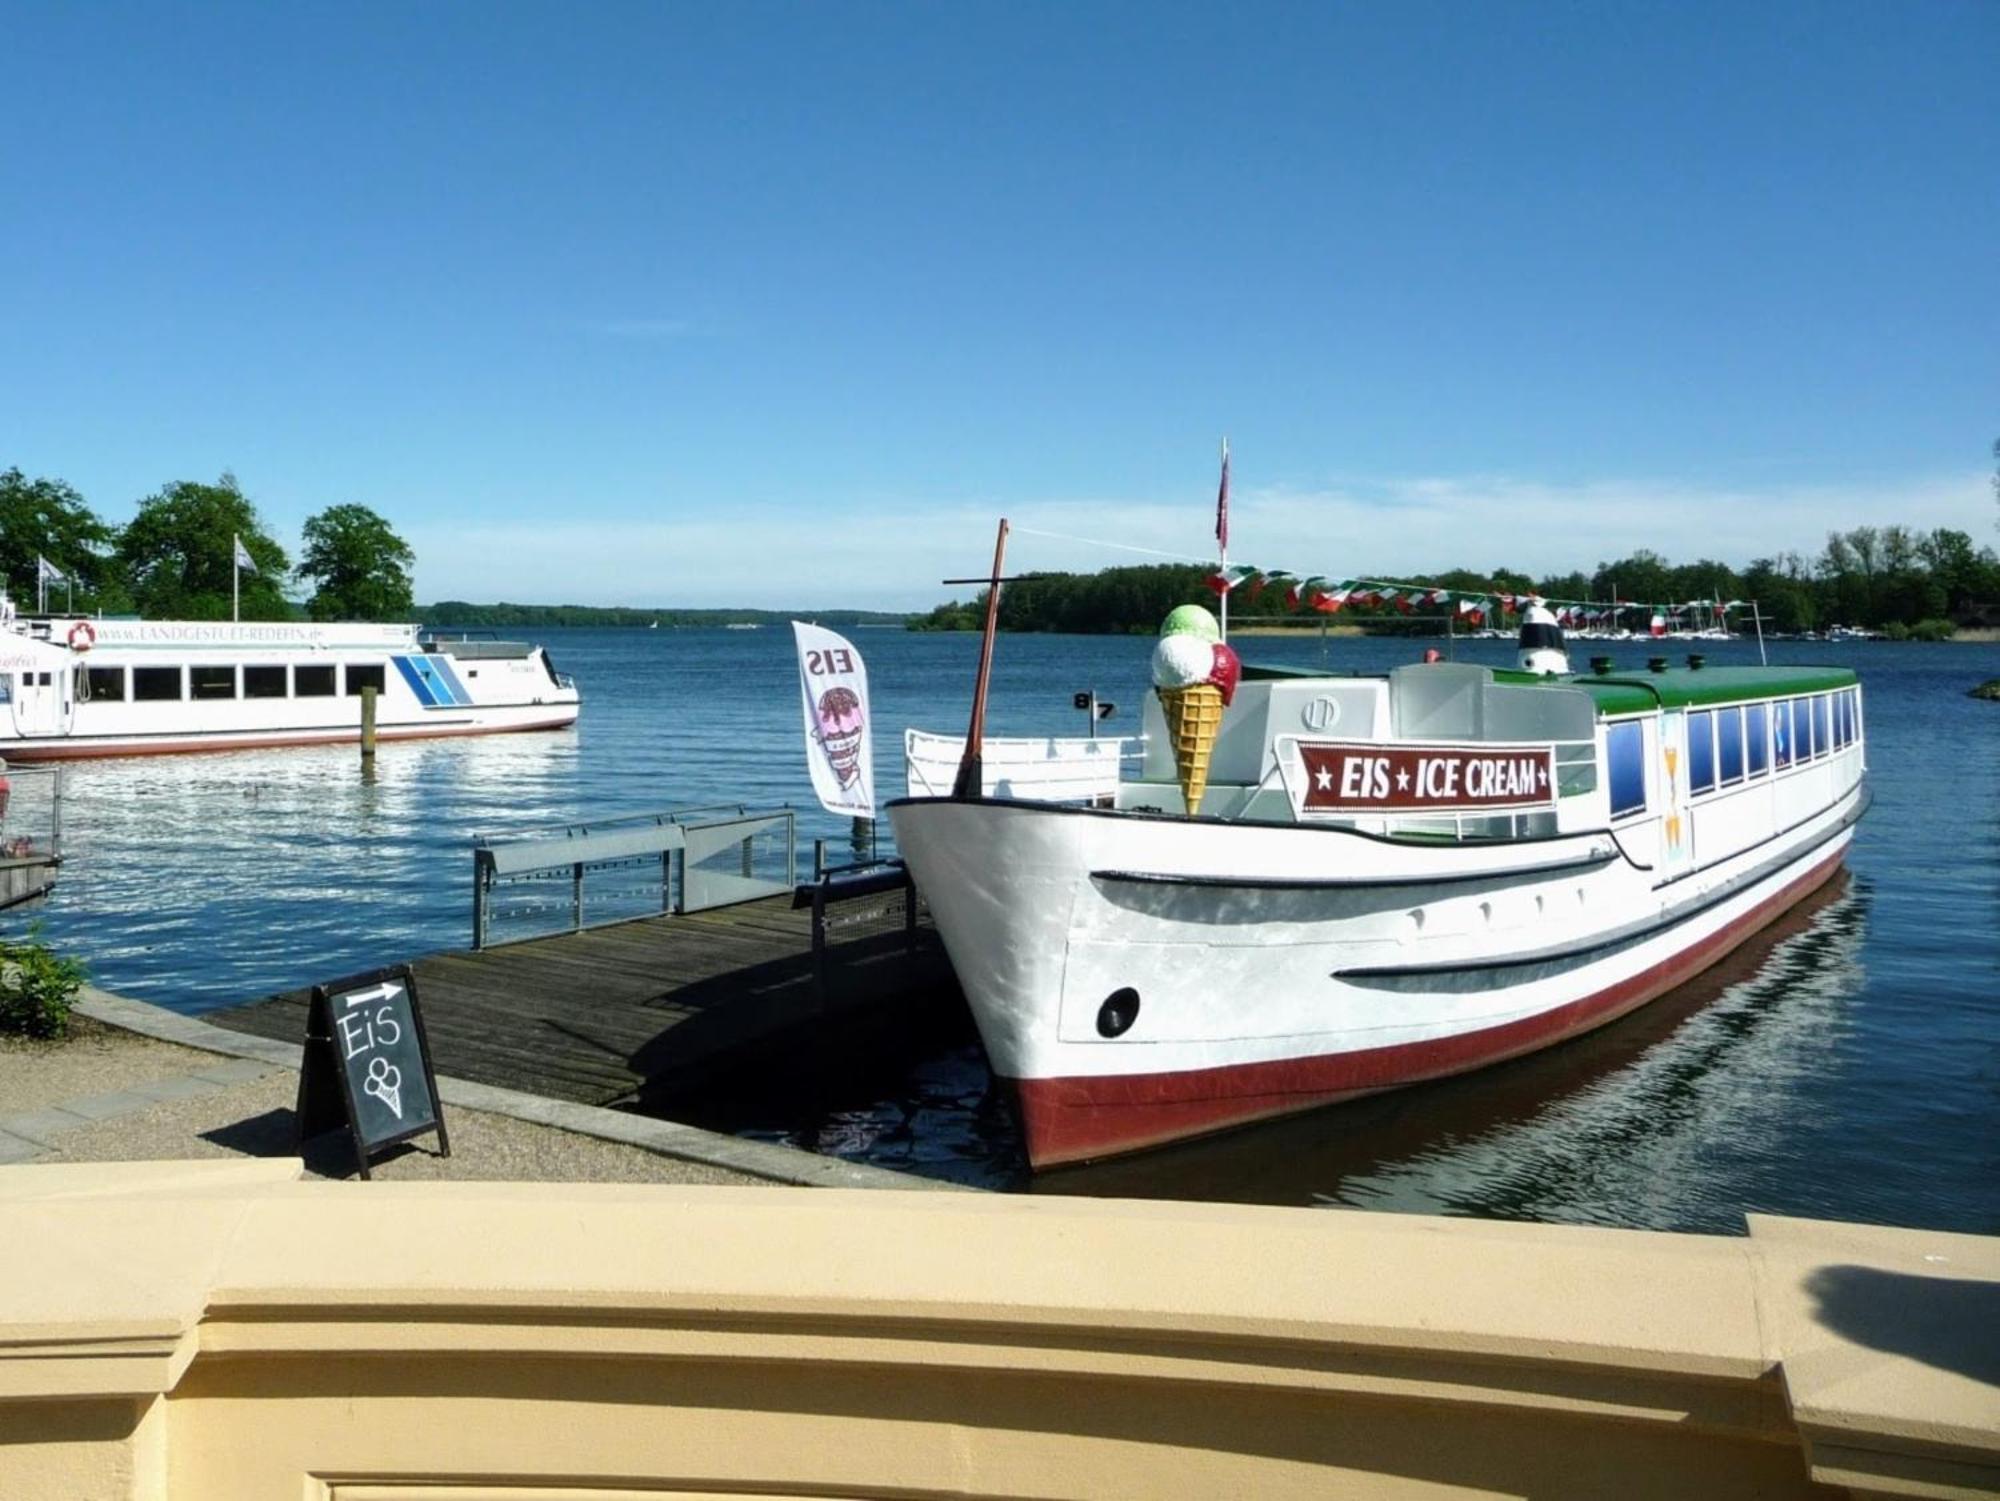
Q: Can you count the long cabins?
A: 2